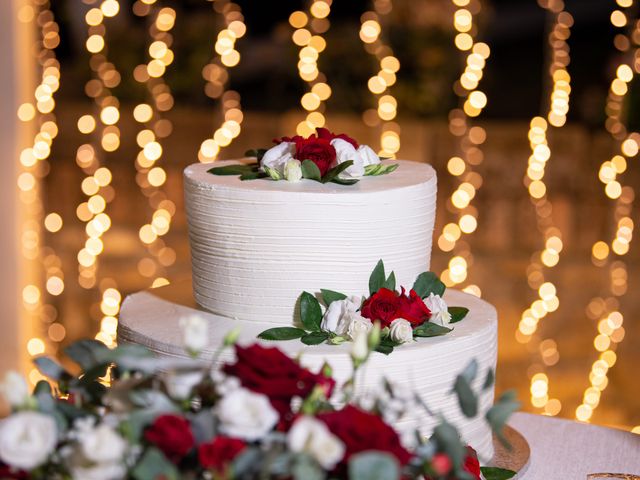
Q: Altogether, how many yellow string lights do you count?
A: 9